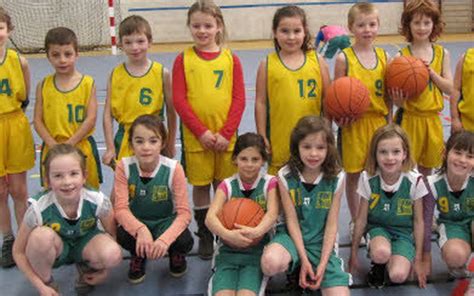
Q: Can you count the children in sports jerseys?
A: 14